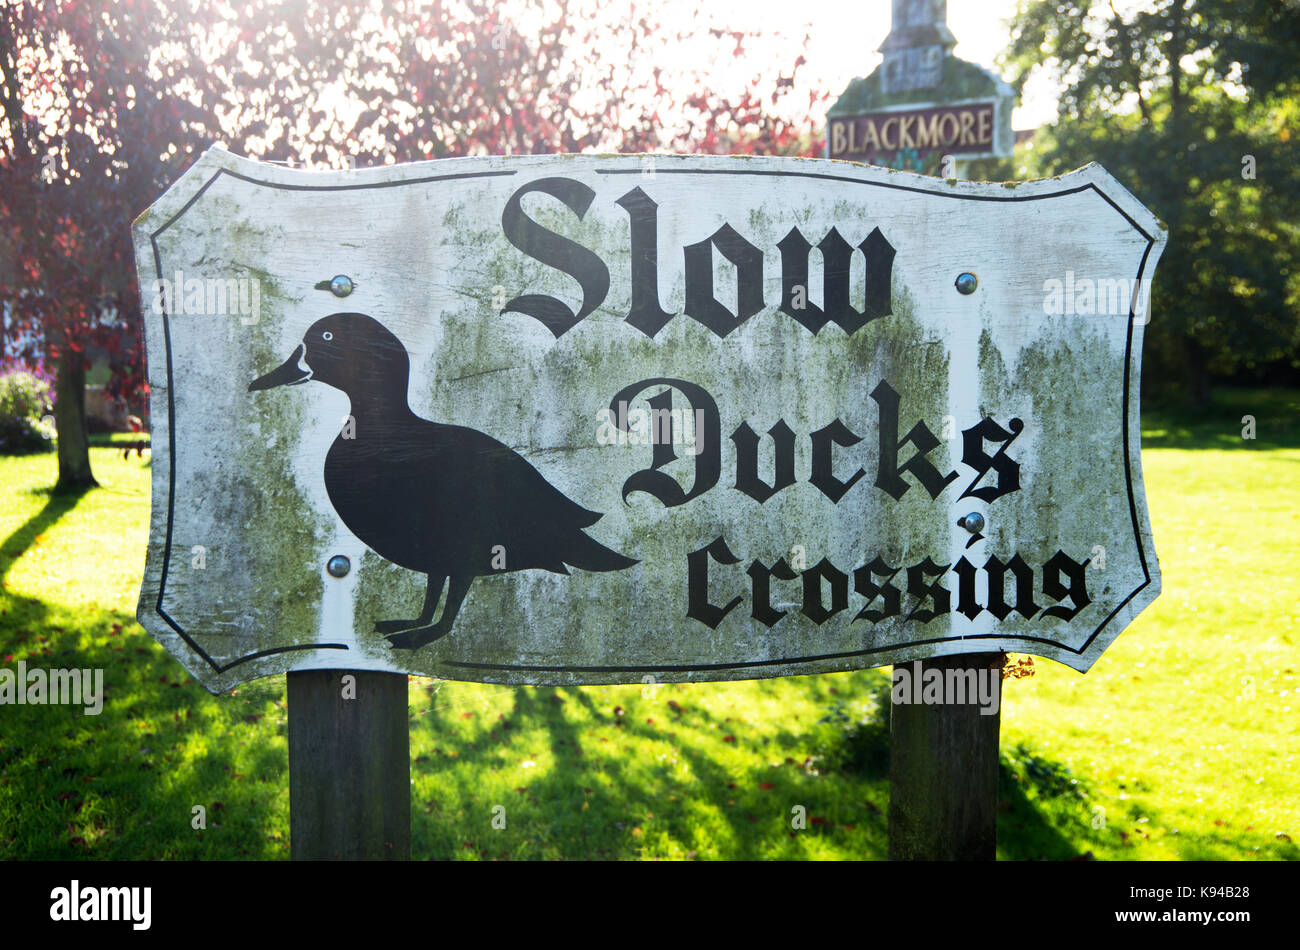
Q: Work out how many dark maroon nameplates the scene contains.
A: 1